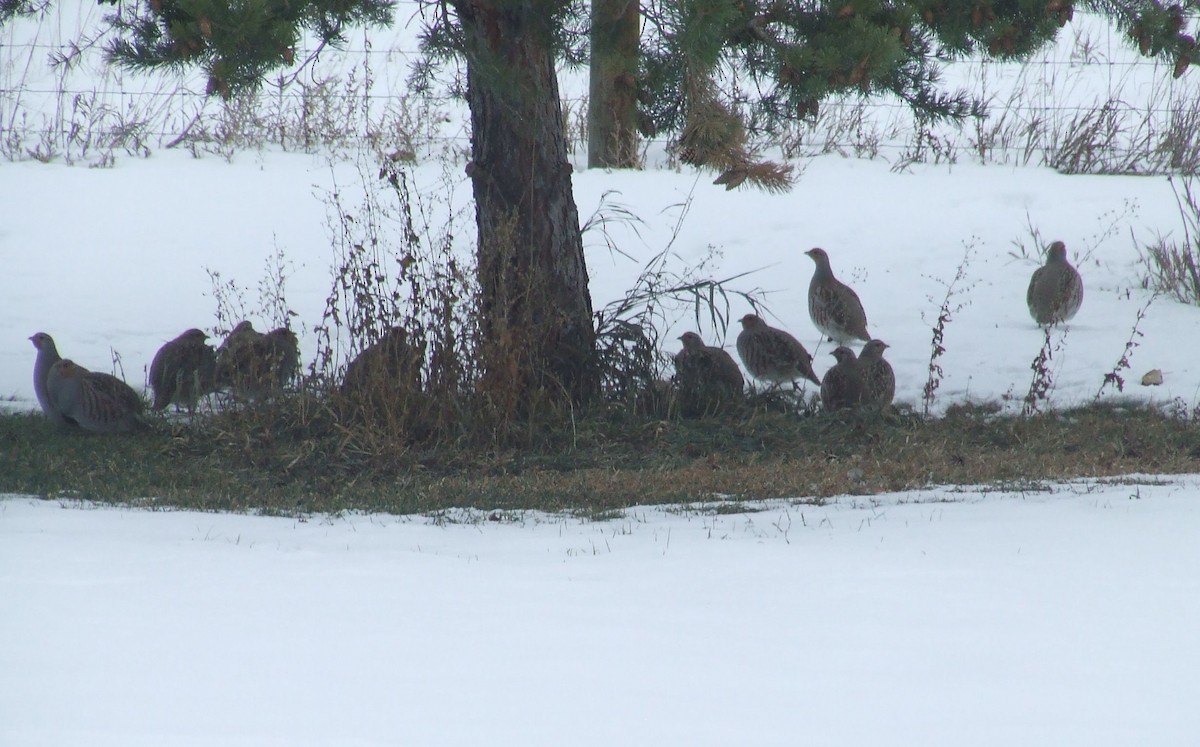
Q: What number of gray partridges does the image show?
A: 12